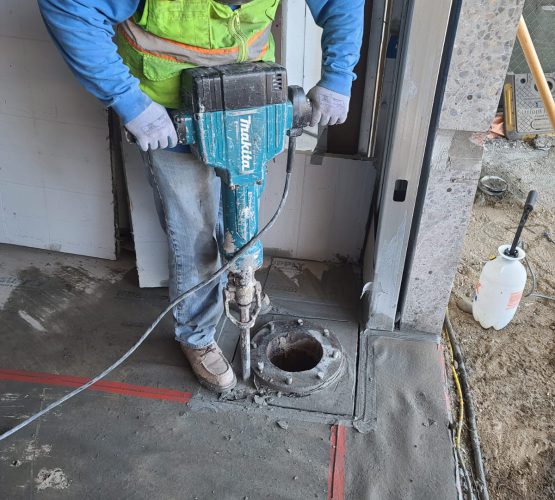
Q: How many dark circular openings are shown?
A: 1